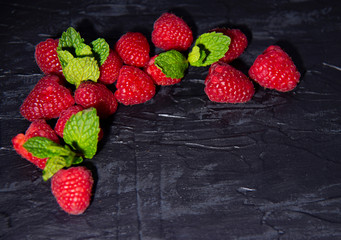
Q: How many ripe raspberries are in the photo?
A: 15